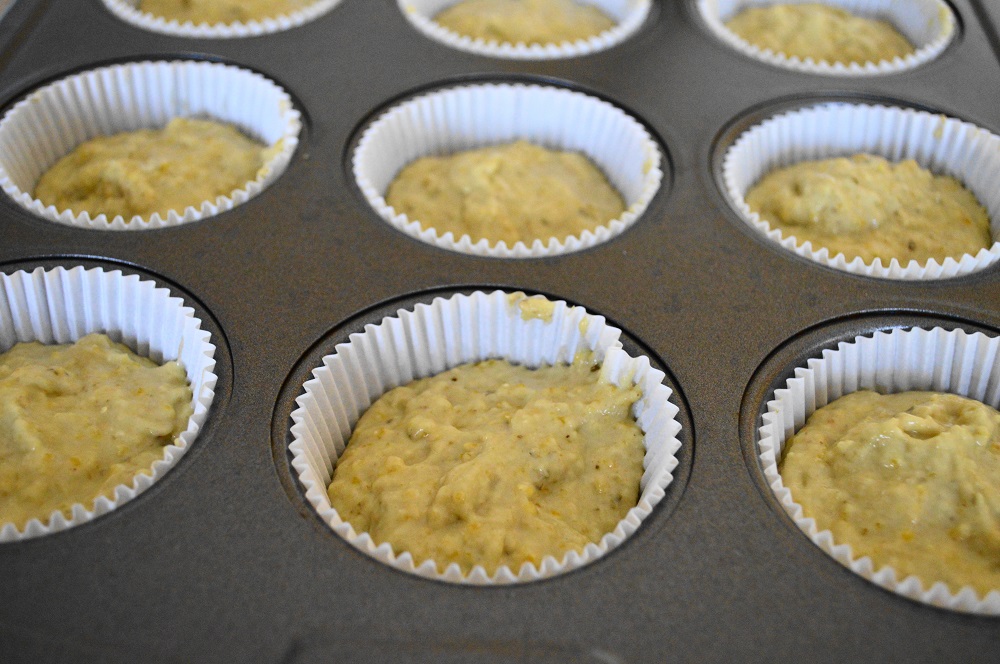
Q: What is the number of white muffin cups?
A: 9